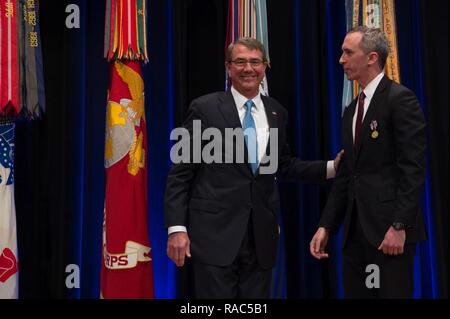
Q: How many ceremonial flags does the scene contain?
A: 4